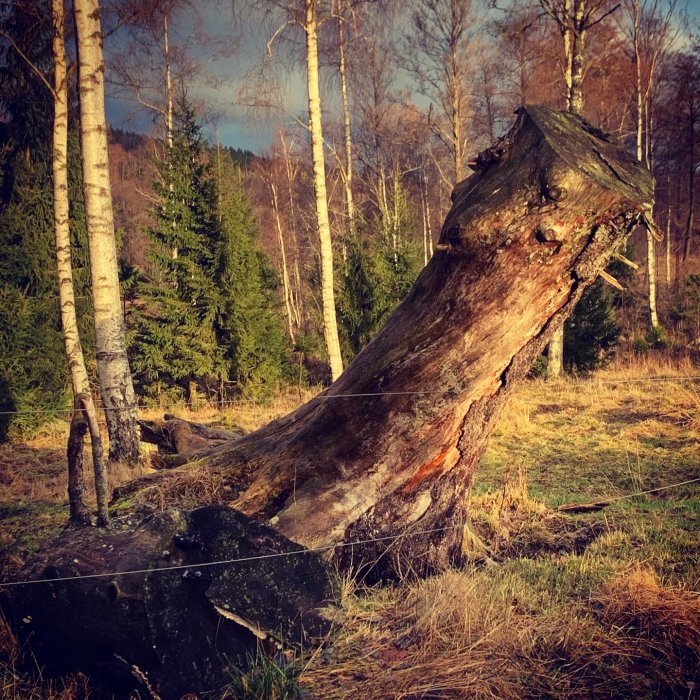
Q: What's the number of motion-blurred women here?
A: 0